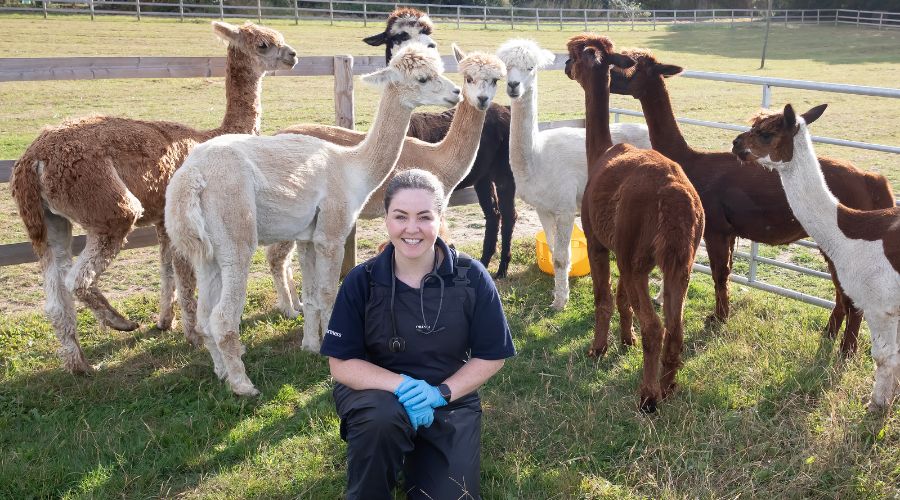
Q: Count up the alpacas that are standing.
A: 8